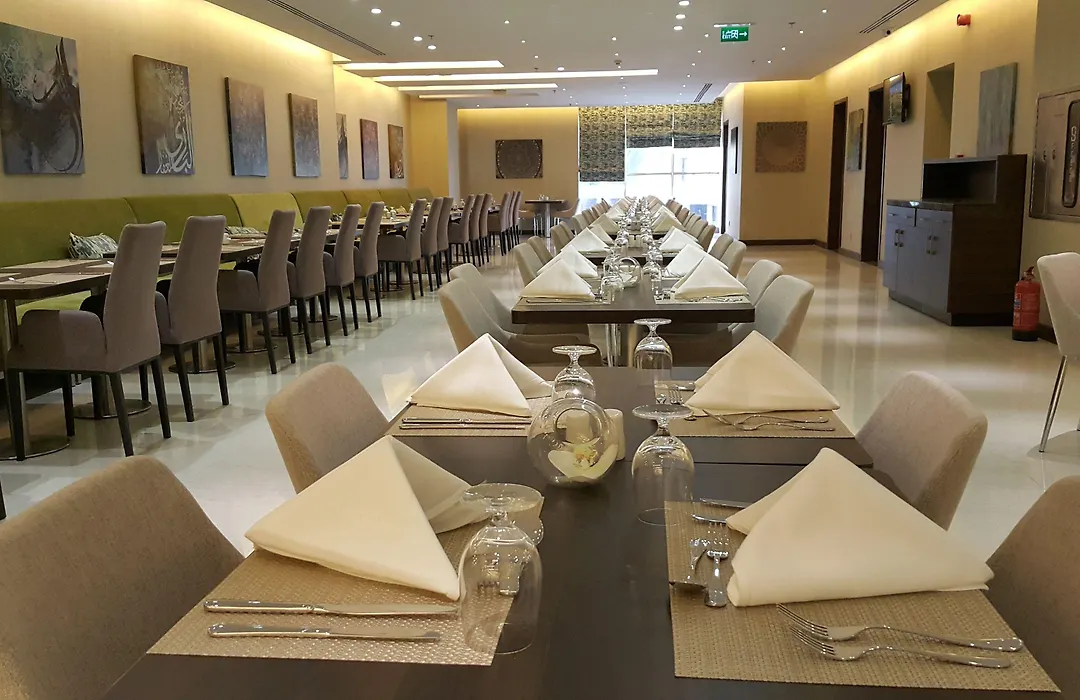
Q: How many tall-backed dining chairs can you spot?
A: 15